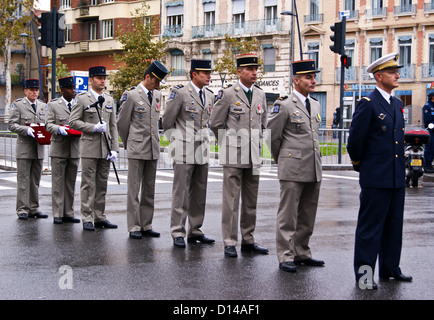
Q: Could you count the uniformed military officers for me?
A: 8